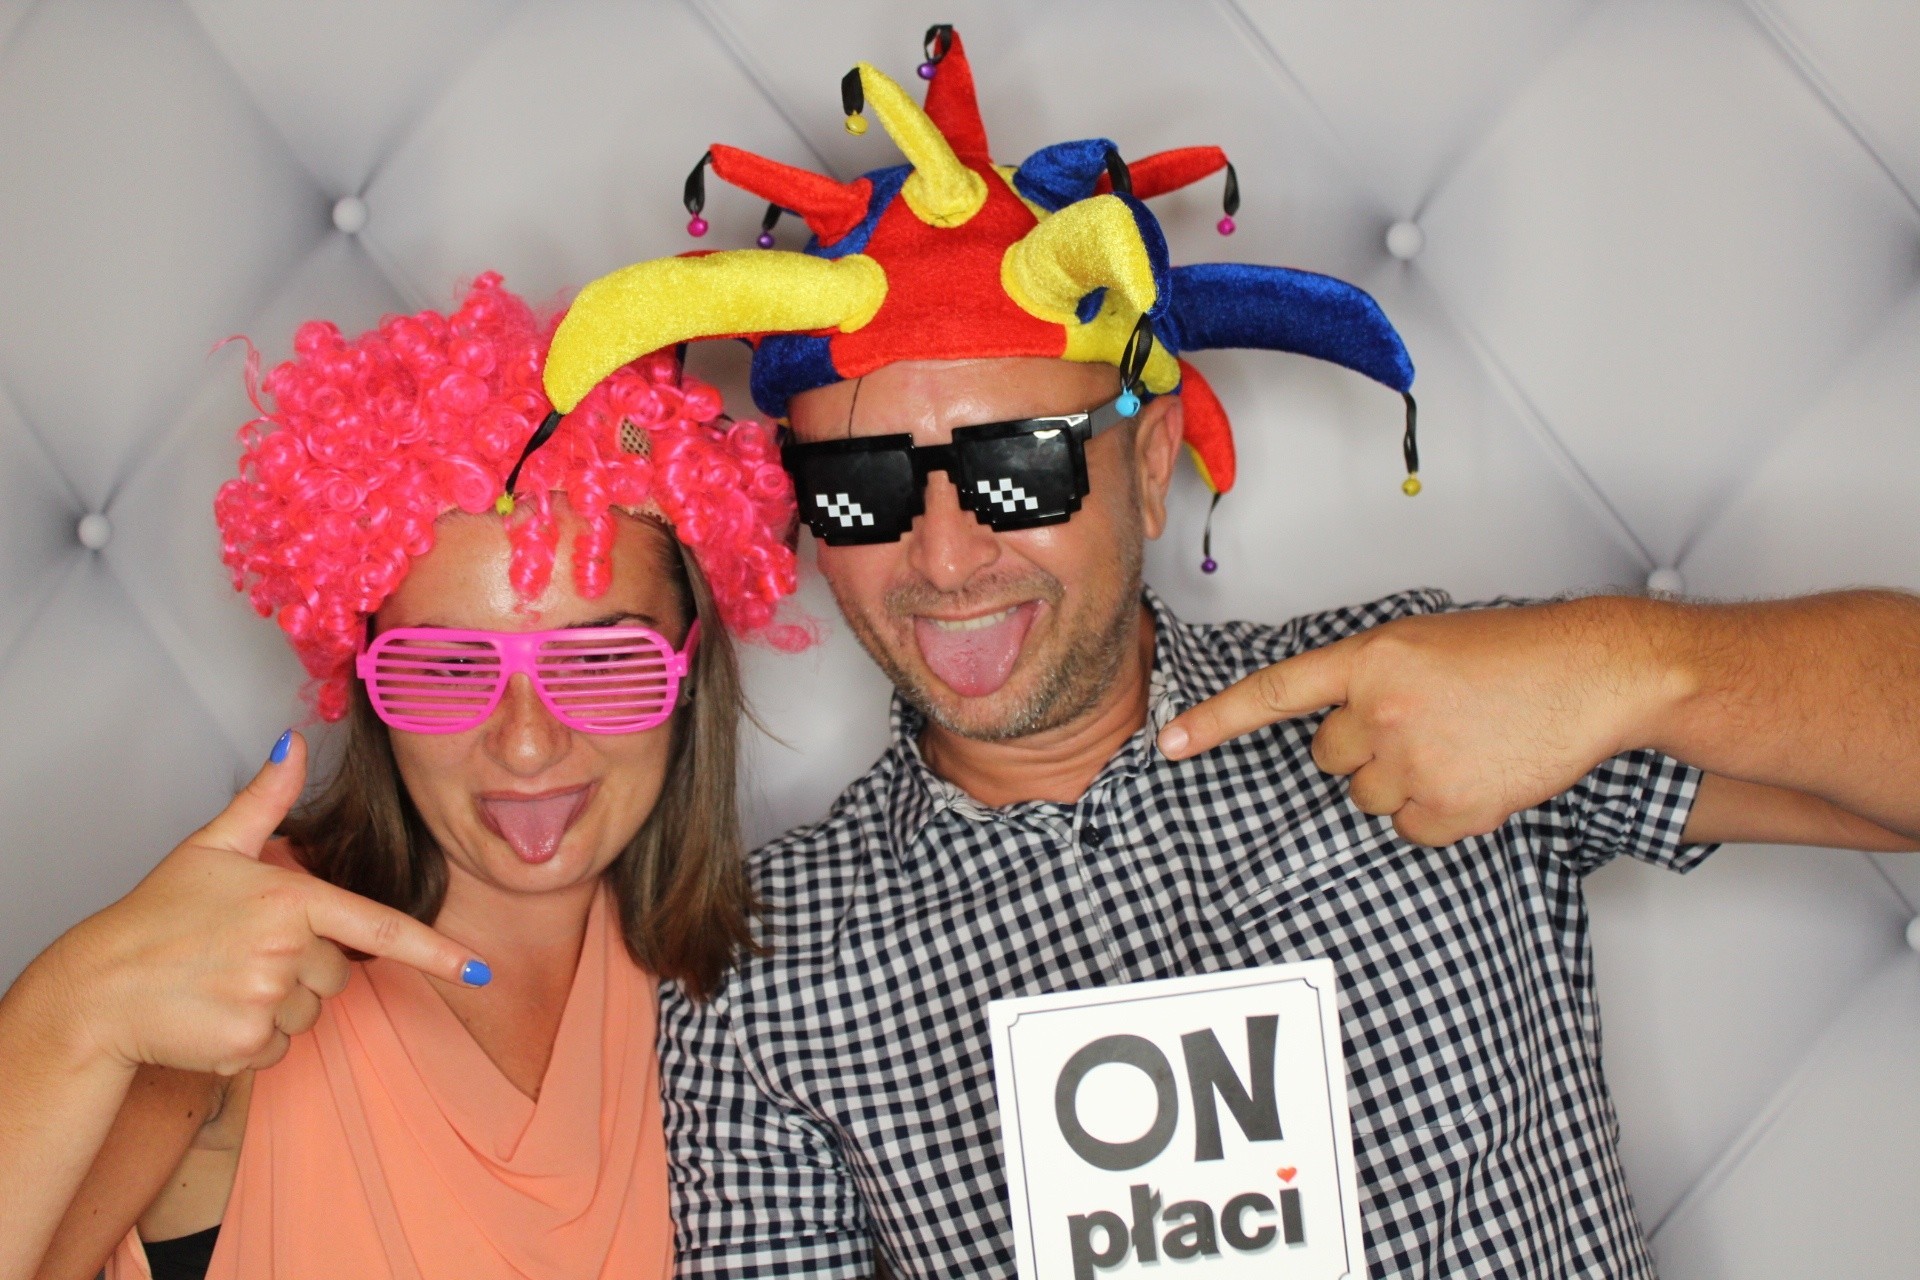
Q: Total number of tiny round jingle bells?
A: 9